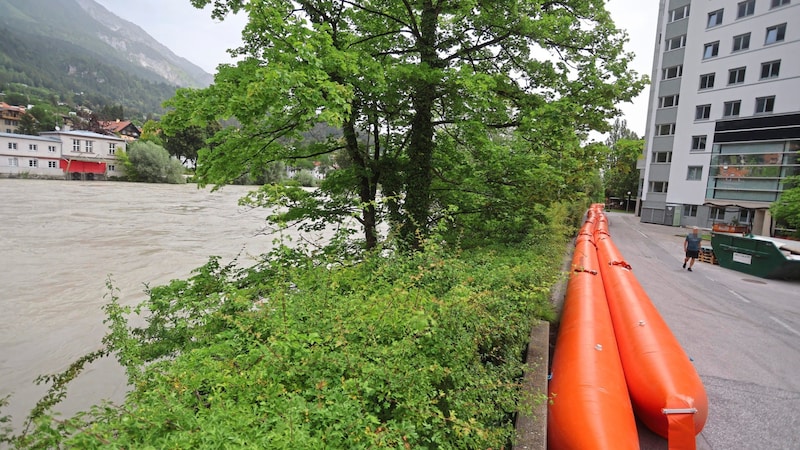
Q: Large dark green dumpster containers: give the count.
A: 1